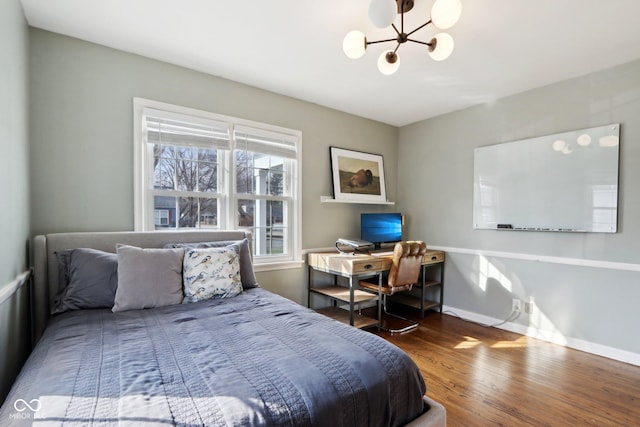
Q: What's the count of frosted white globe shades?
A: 5